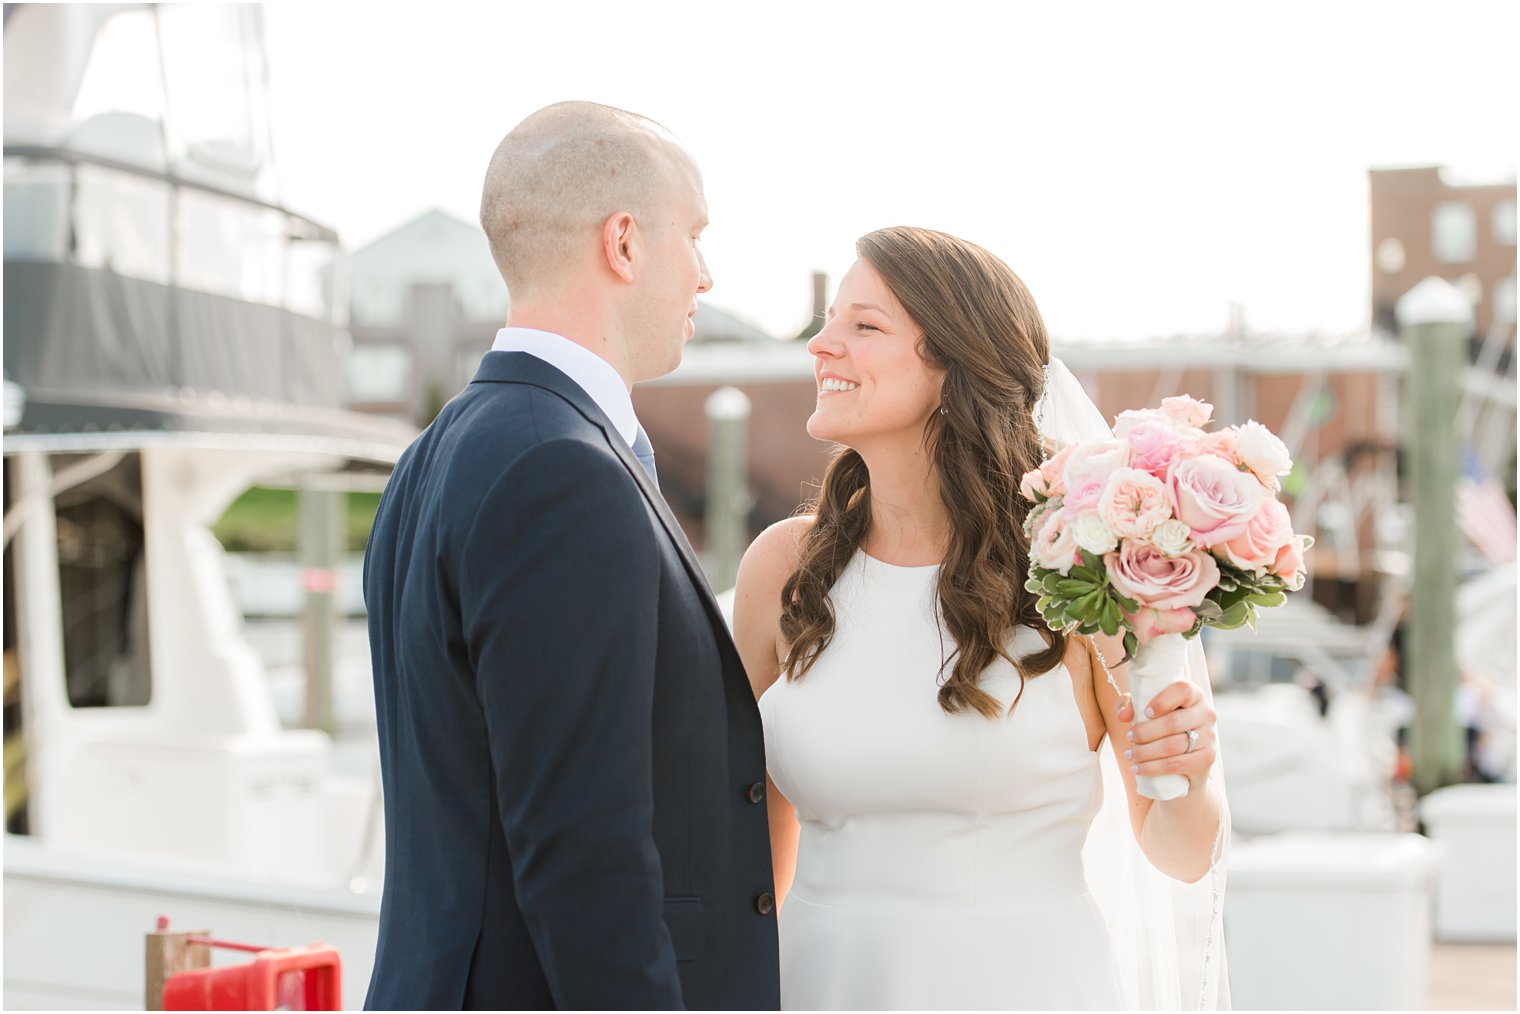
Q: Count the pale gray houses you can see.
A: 1